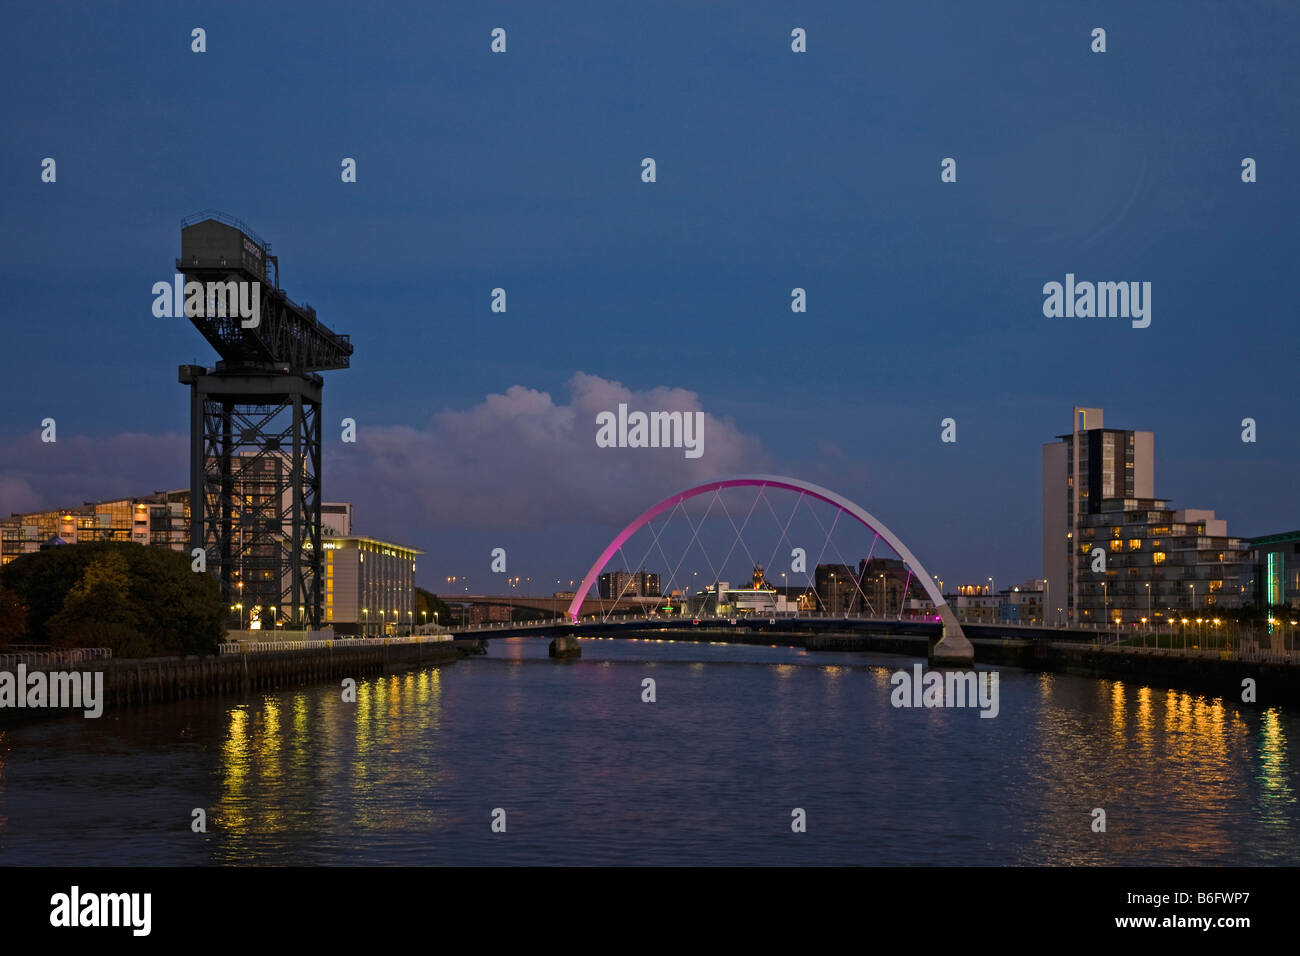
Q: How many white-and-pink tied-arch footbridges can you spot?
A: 1